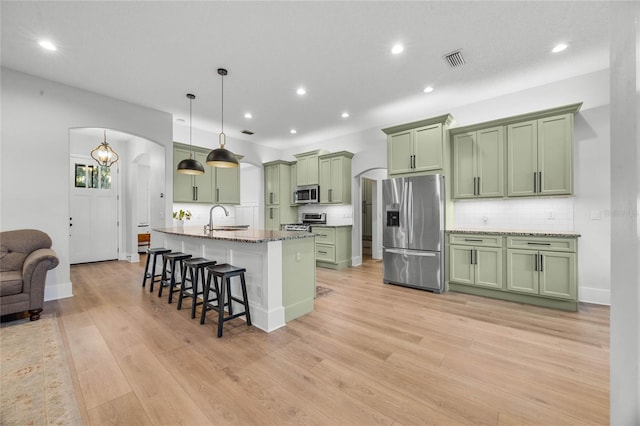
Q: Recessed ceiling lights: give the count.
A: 8